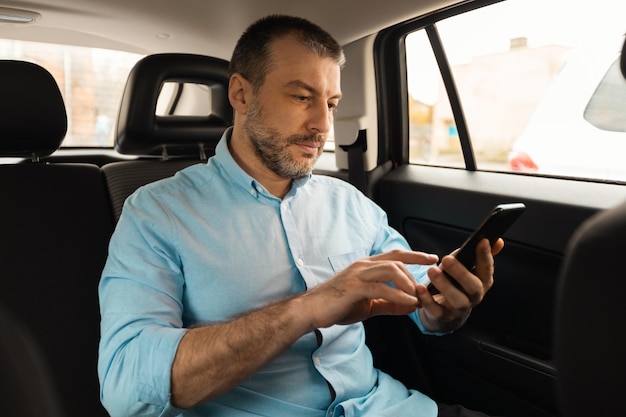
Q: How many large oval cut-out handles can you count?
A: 0